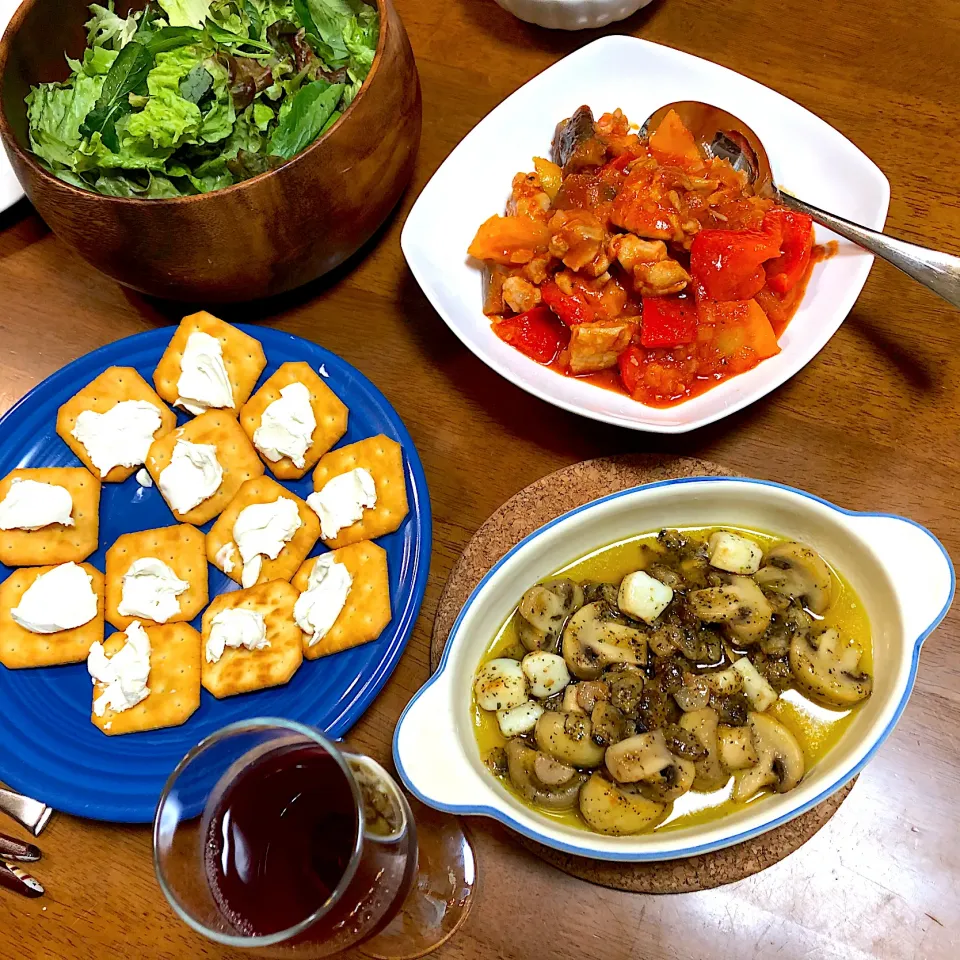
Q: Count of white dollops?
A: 12